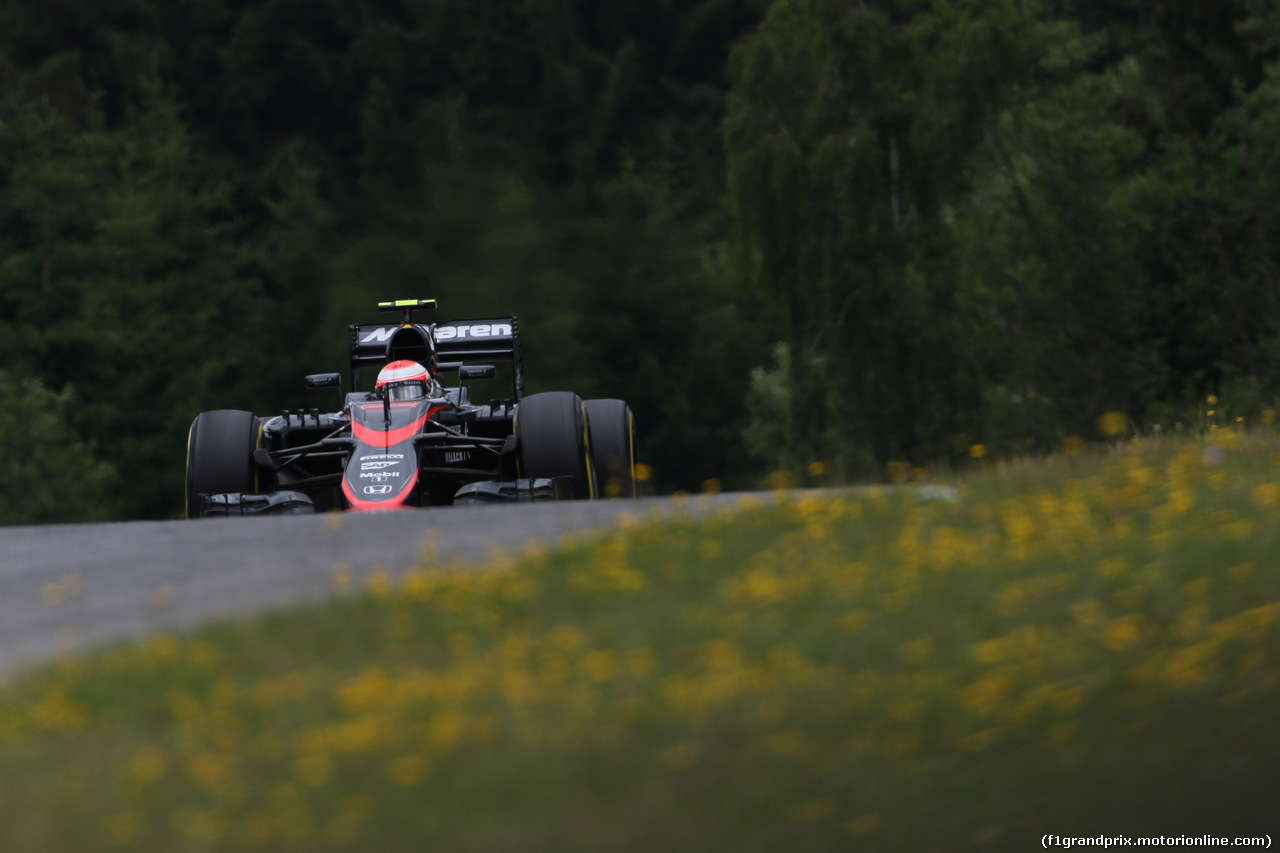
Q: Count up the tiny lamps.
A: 0